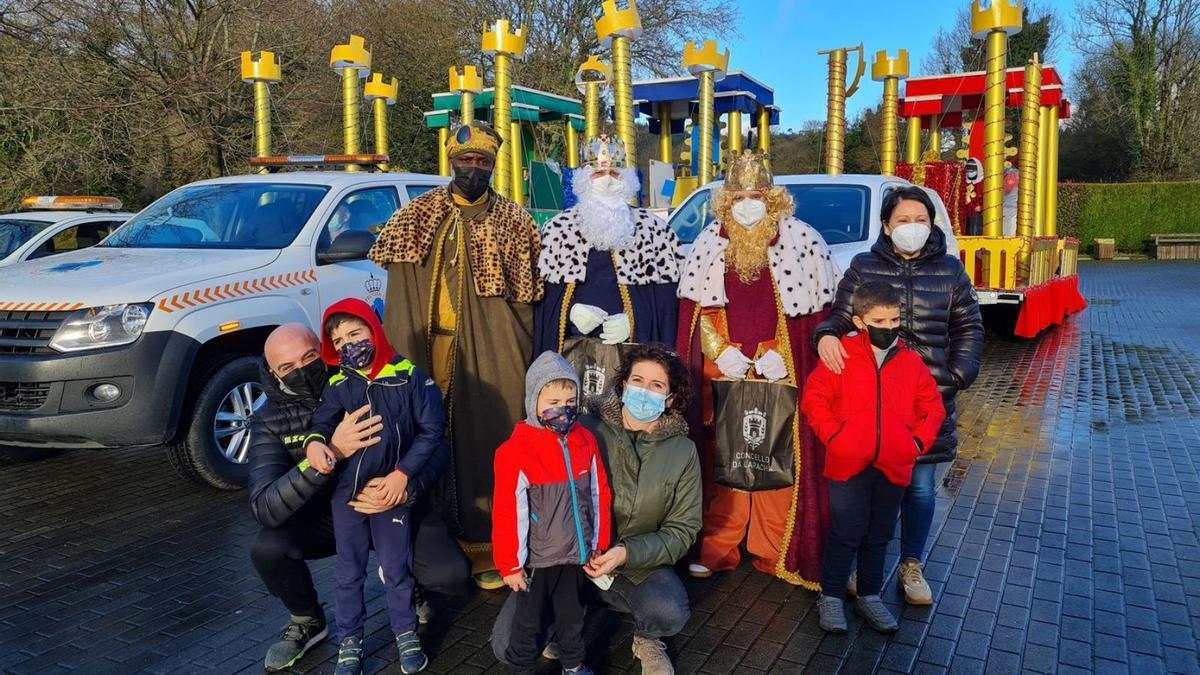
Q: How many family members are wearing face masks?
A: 6